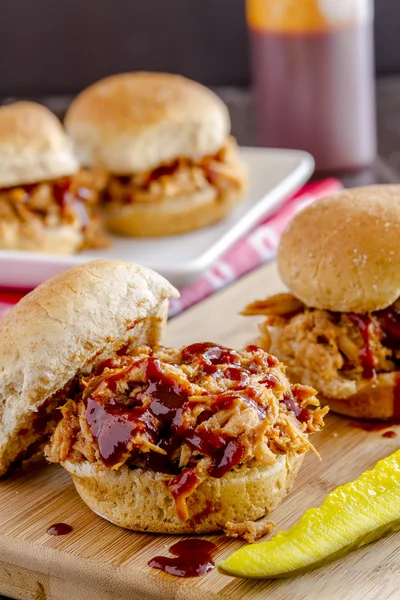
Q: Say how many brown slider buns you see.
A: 4